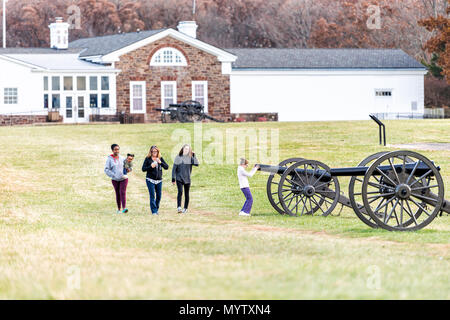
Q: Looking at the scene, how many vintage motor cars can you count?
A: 0